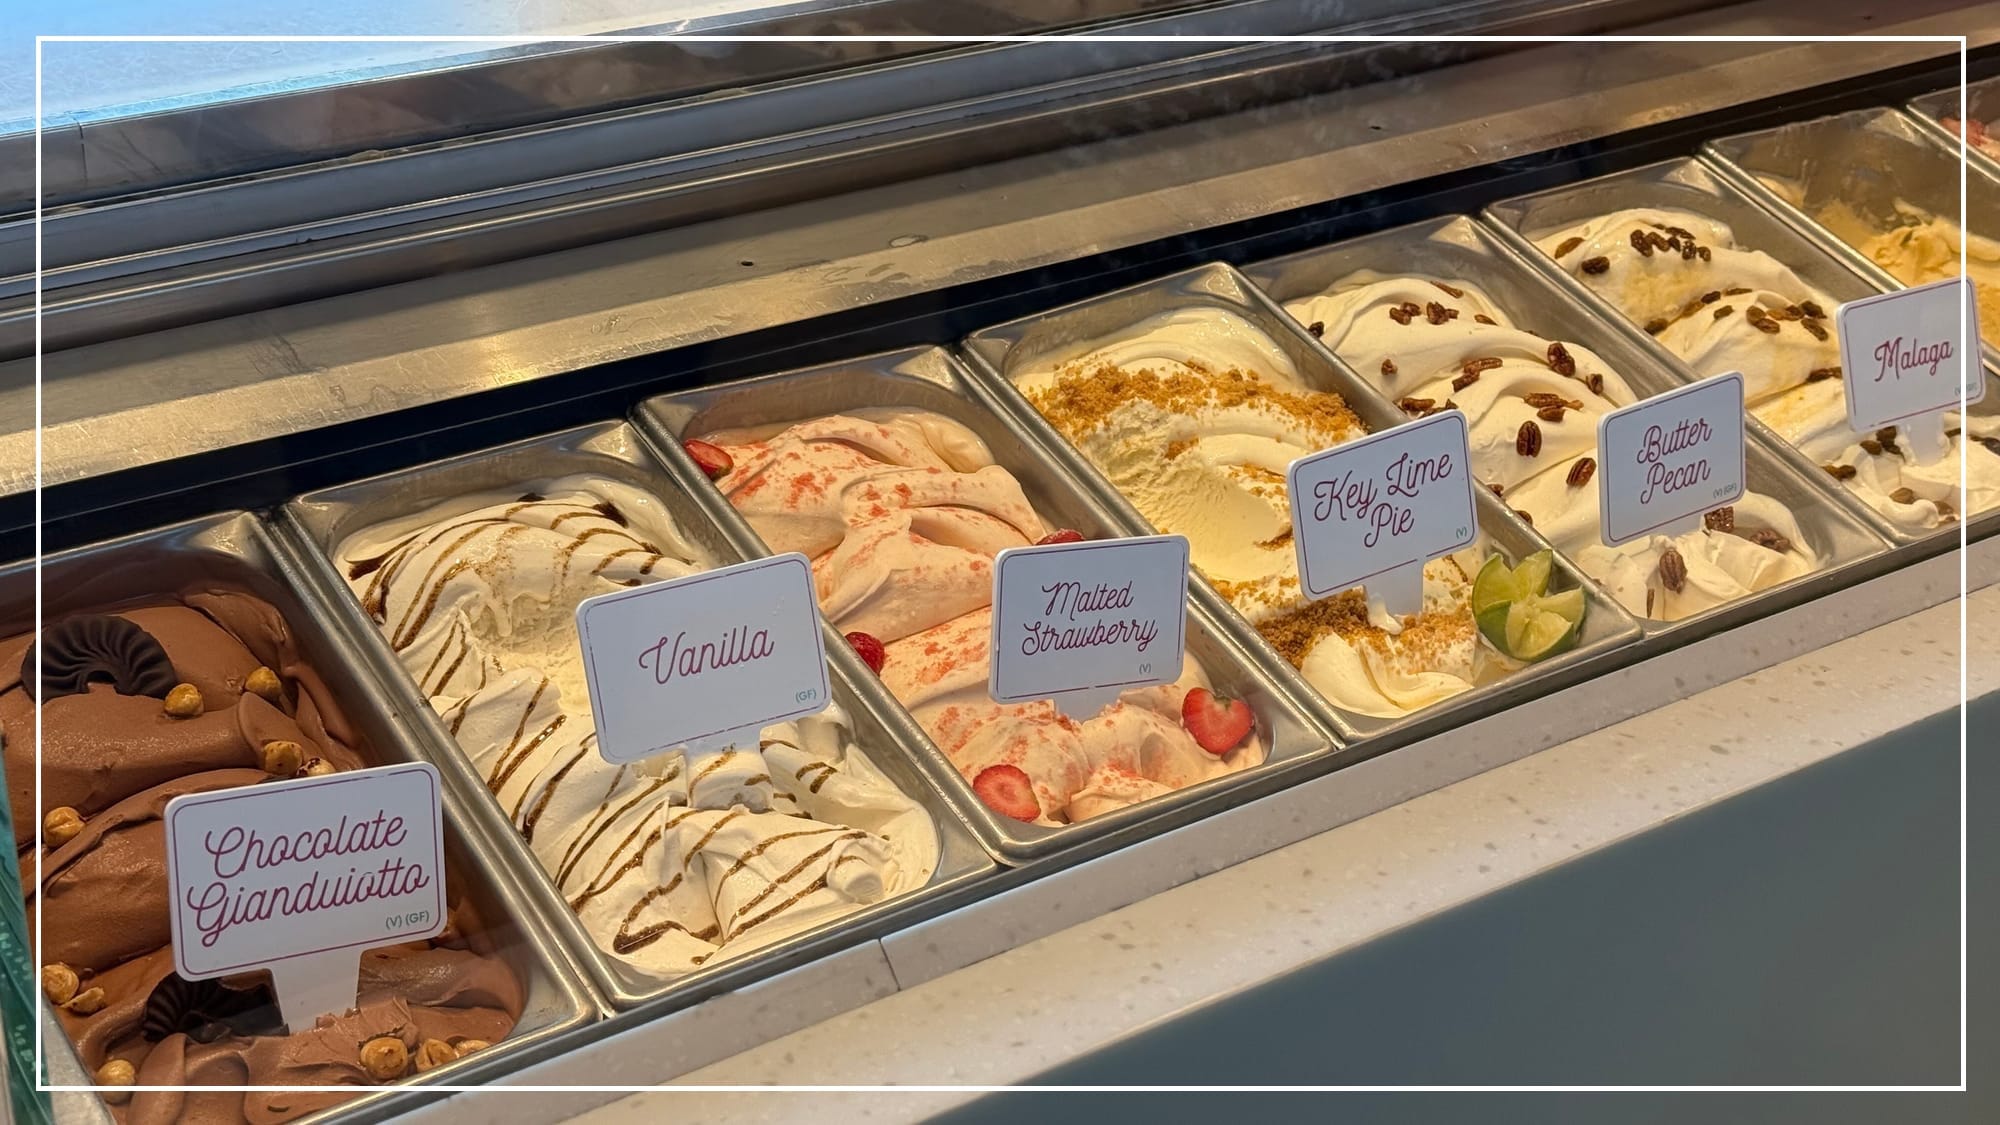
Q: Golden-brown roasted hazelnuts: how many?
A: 11